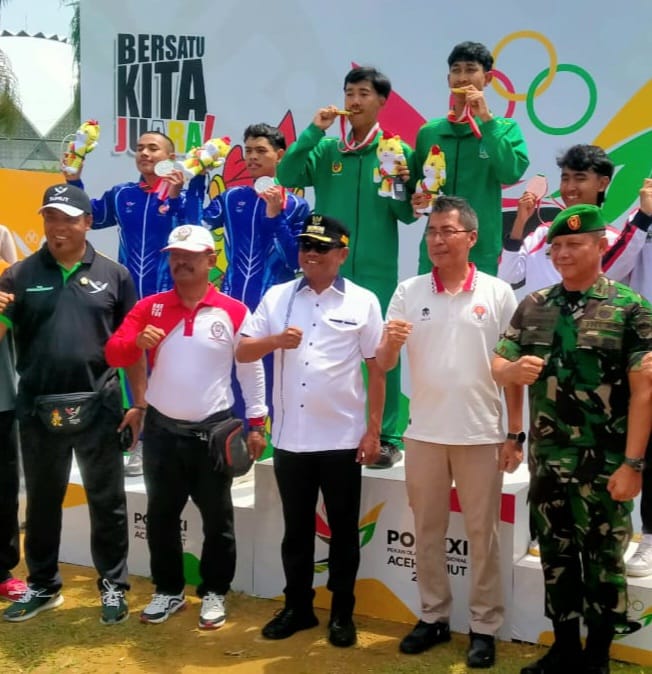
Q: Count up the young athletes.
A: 5